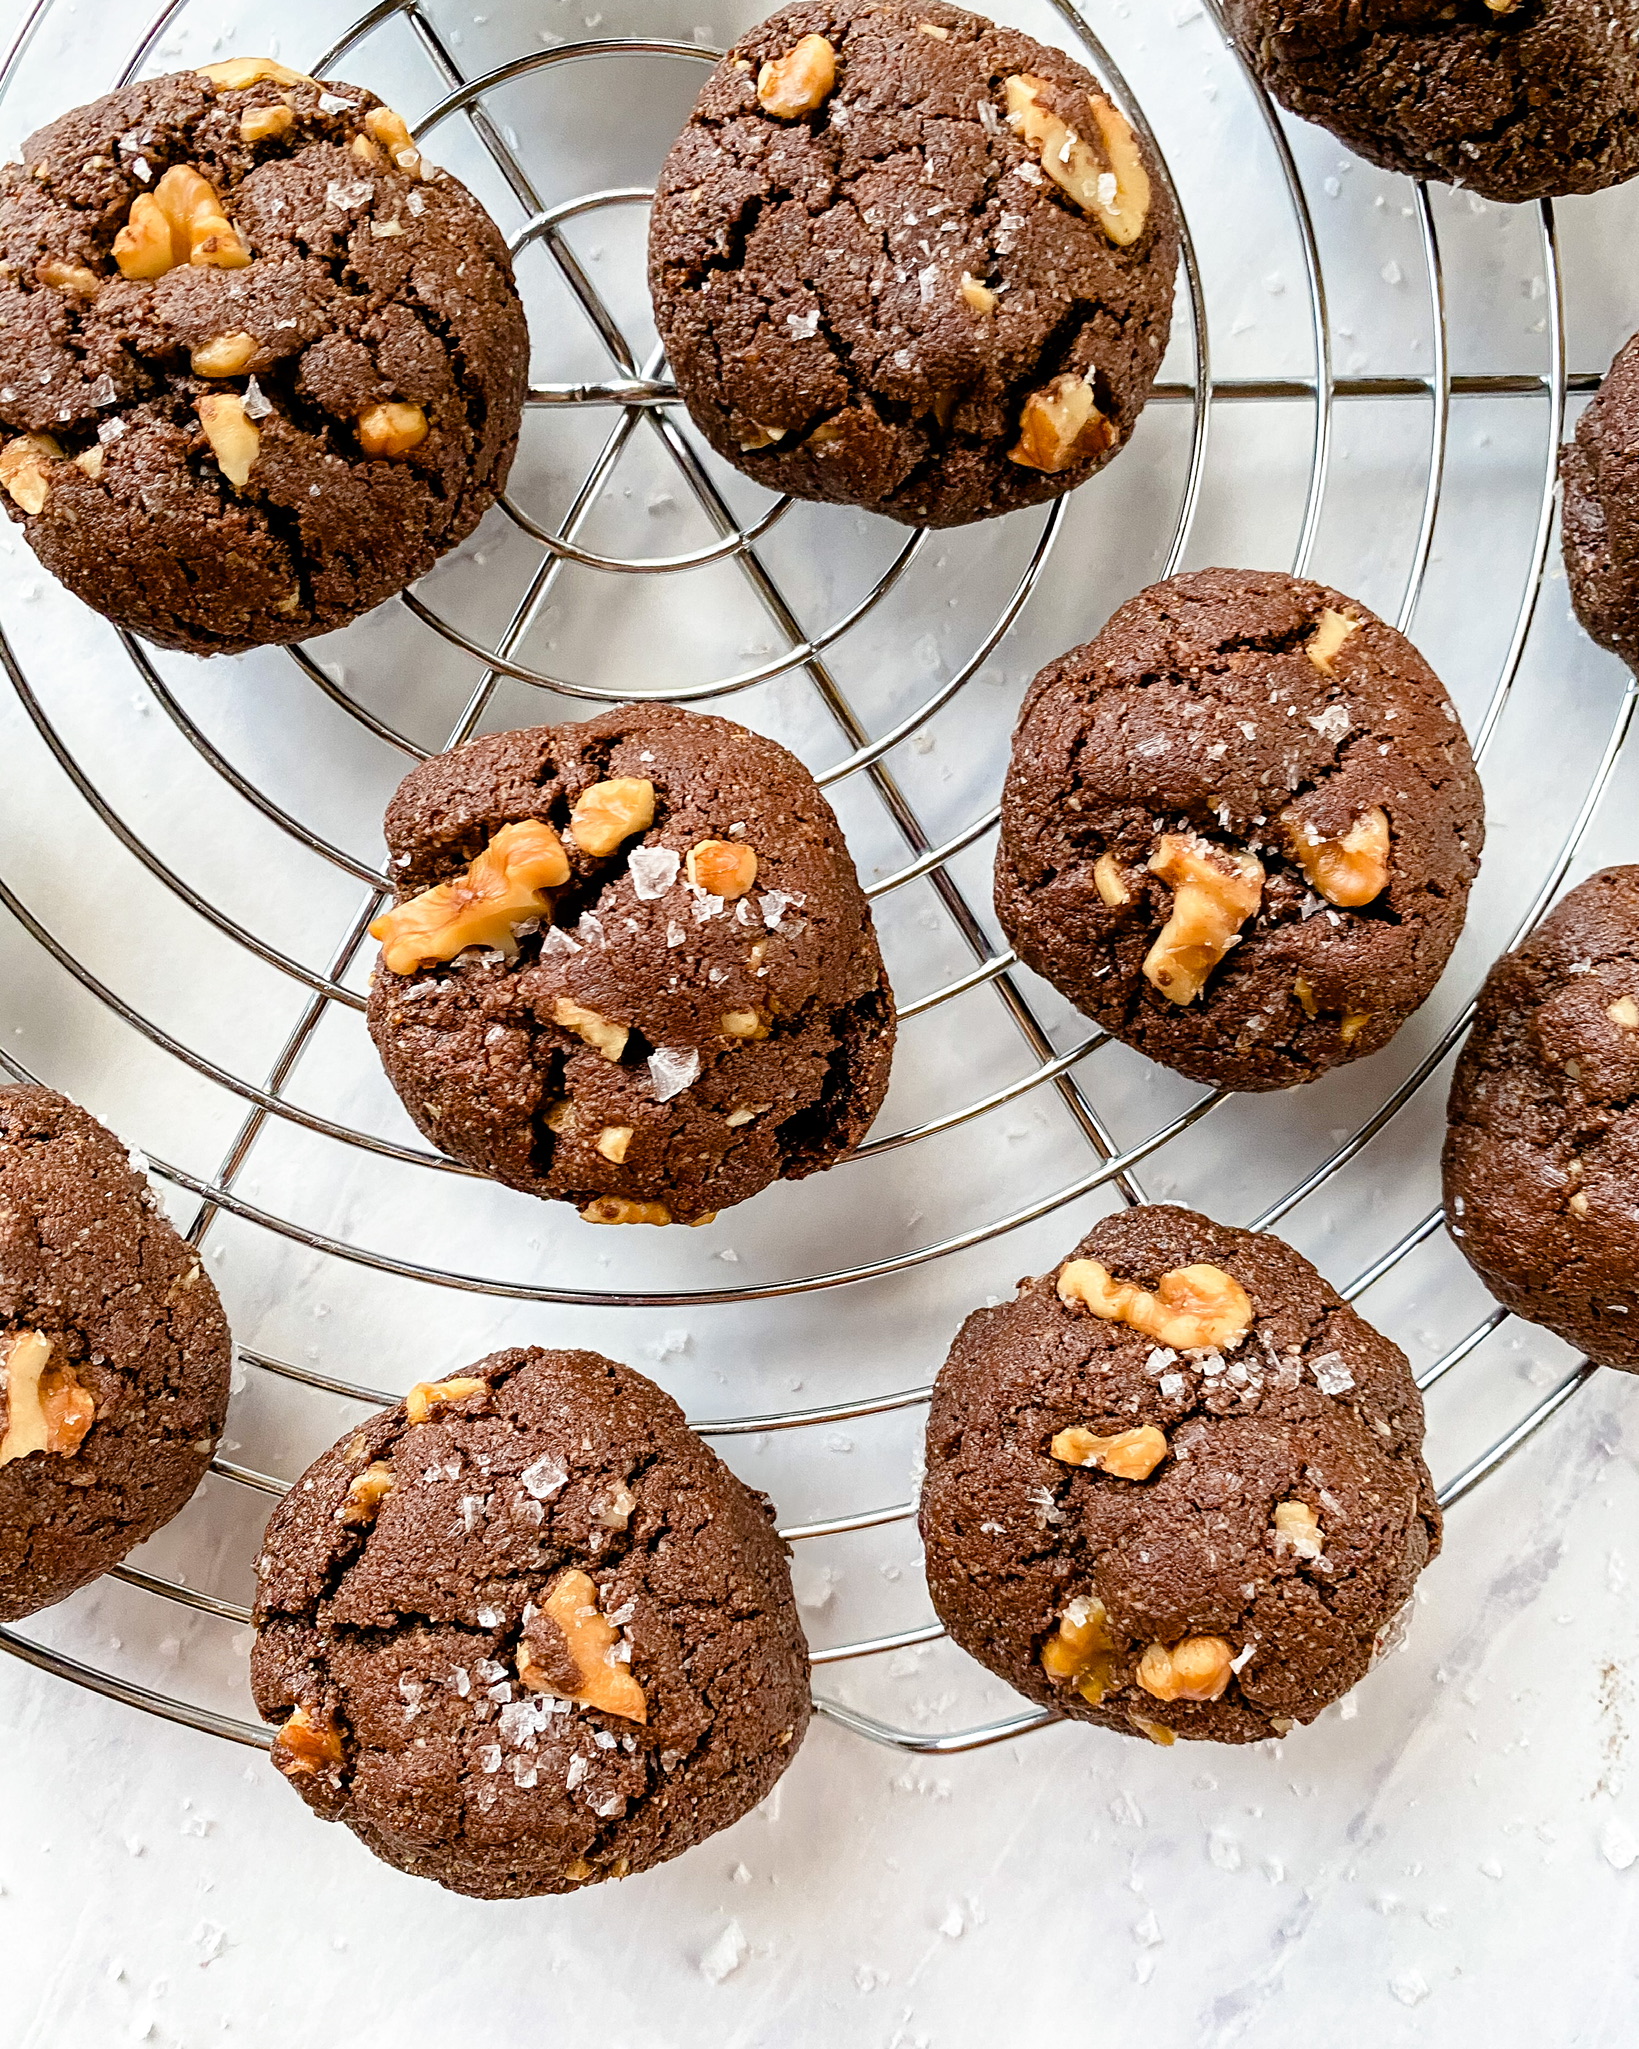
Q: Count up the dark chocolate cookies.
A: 10